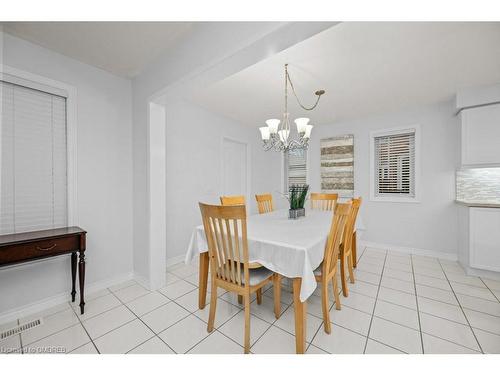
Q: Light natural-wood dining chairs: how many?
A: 6